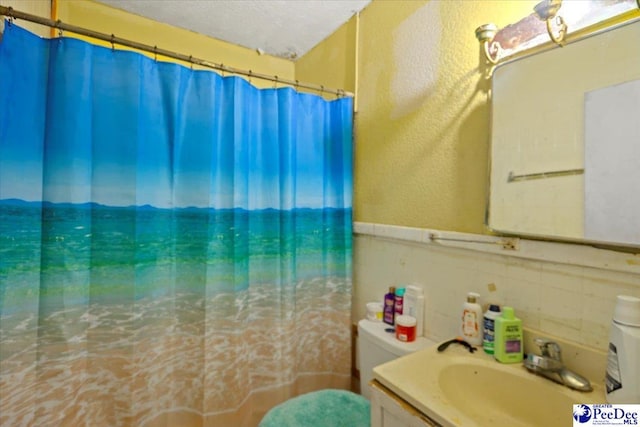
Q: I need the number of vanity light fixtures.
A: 2